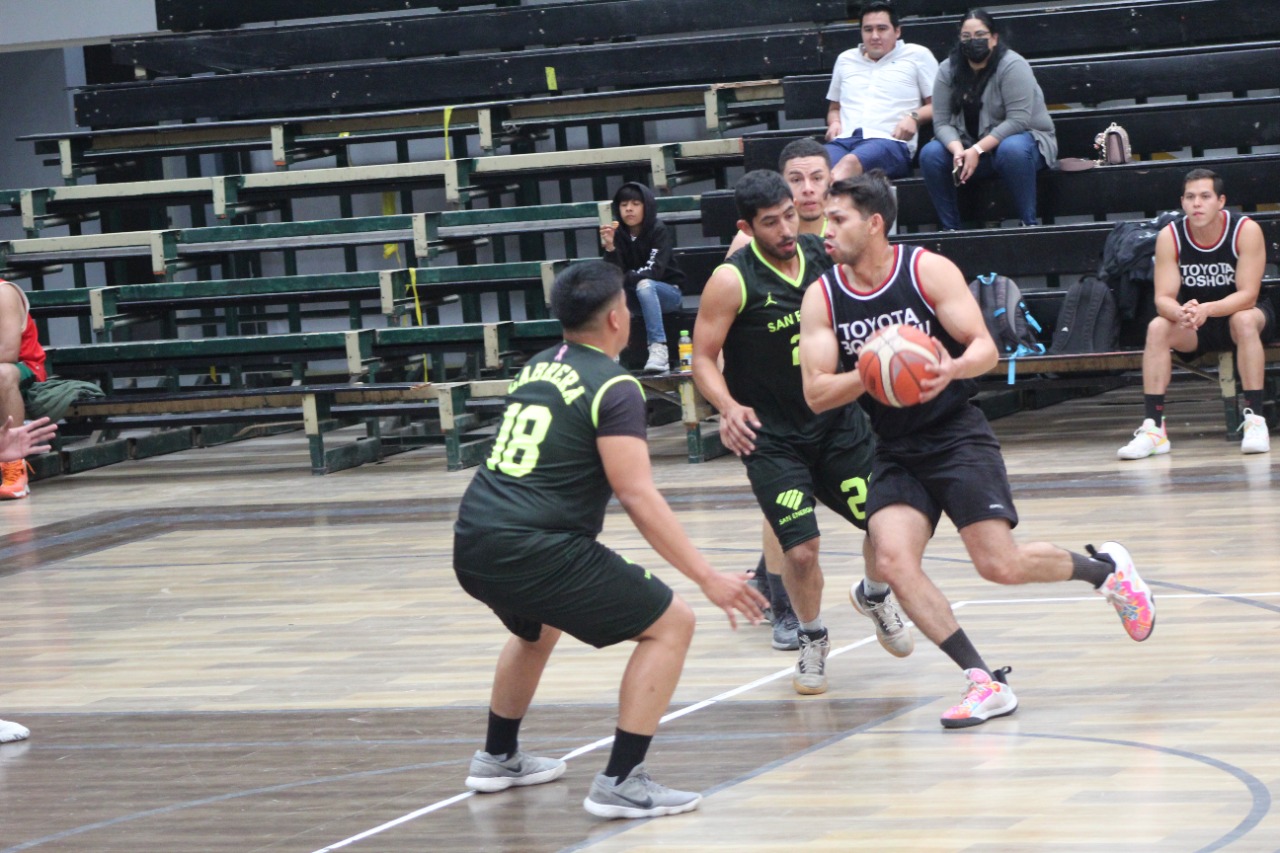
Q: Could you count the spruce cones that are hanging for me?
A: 0